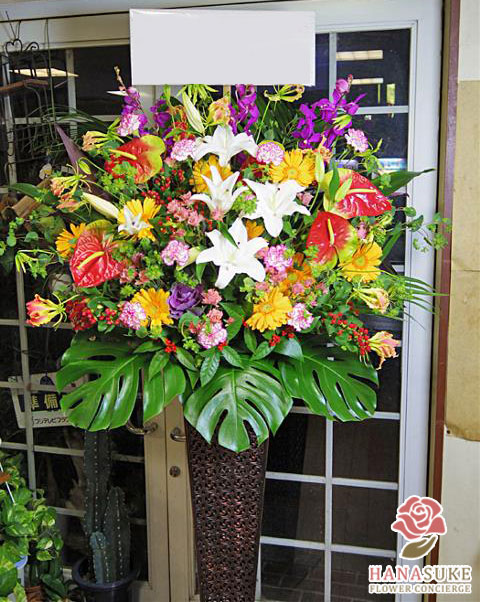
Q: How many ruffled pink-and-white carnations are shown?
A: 9